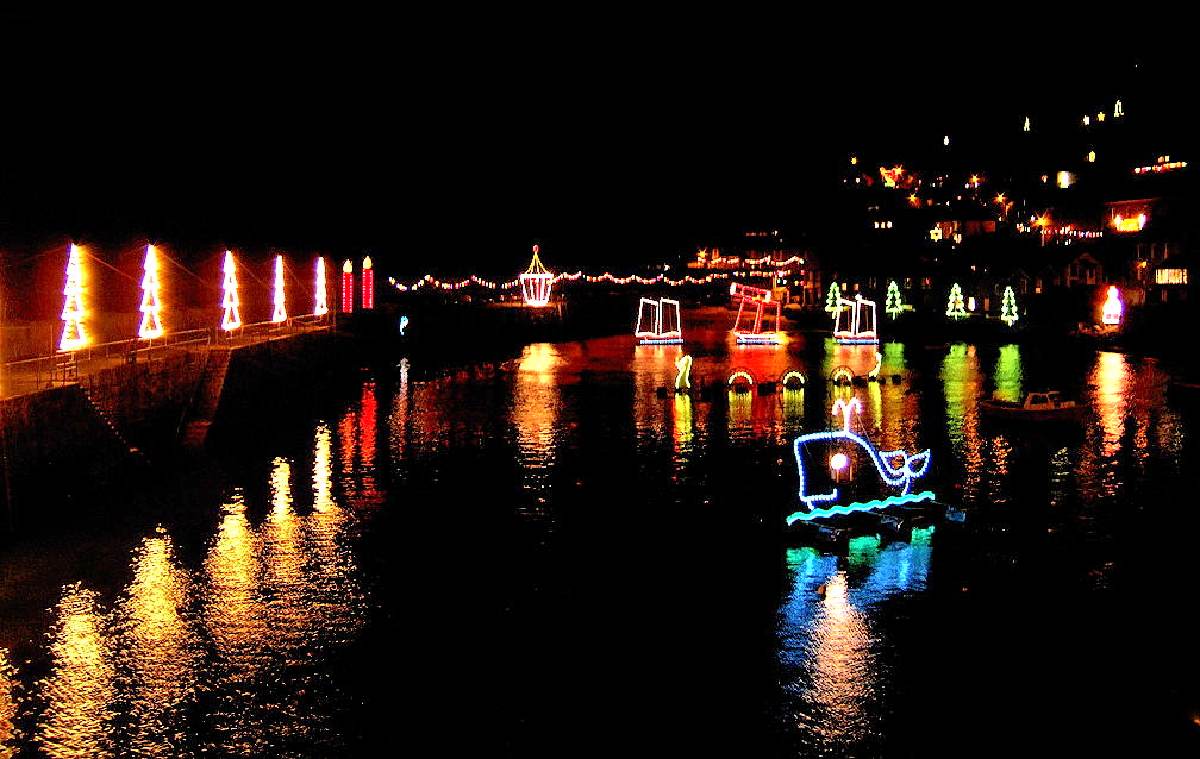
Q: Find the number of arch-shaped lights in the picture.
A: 3